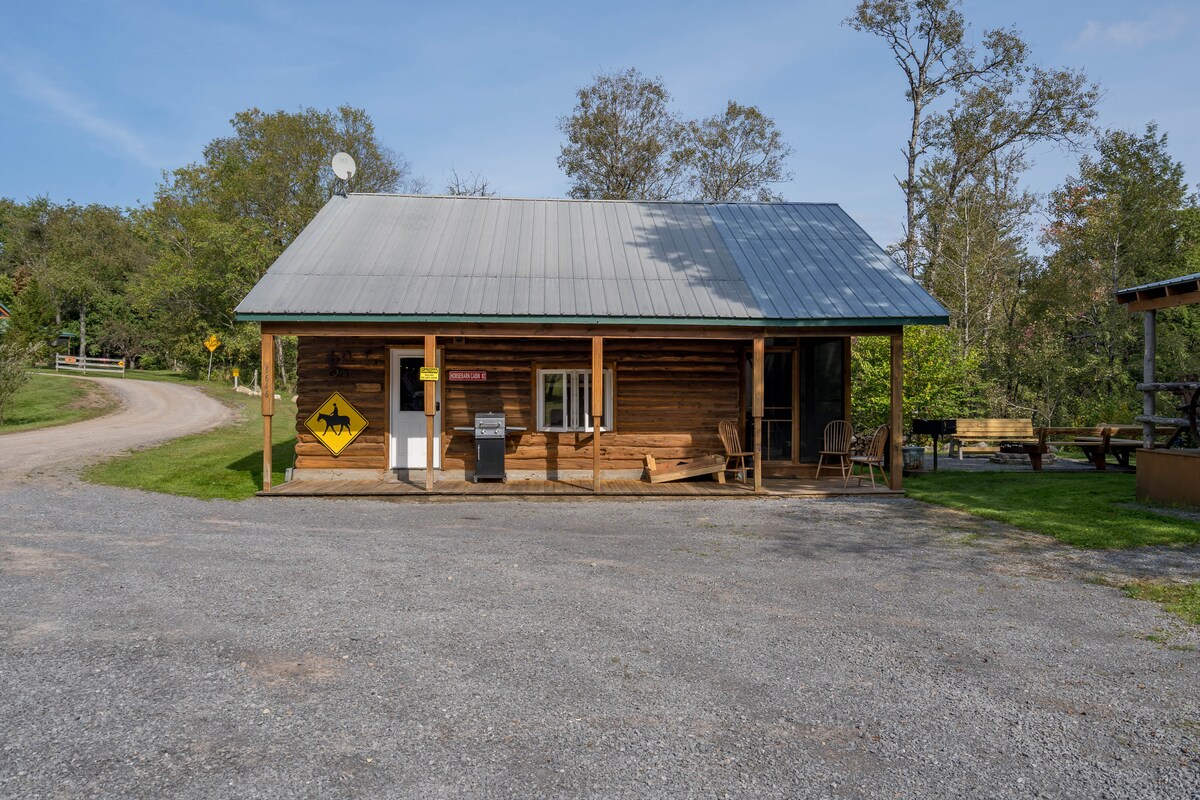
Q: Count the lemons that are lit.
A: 0